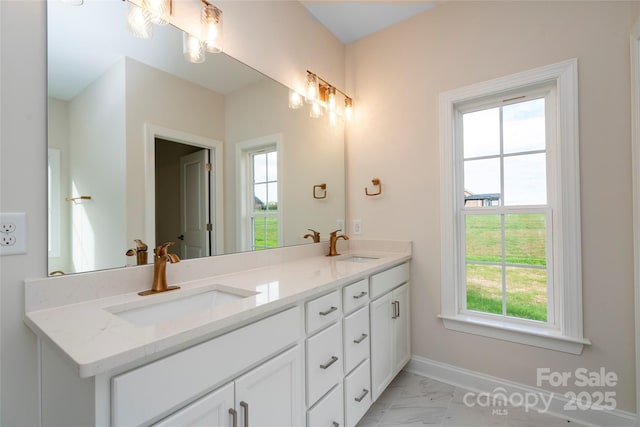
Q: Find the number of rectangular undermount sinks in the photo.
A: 2